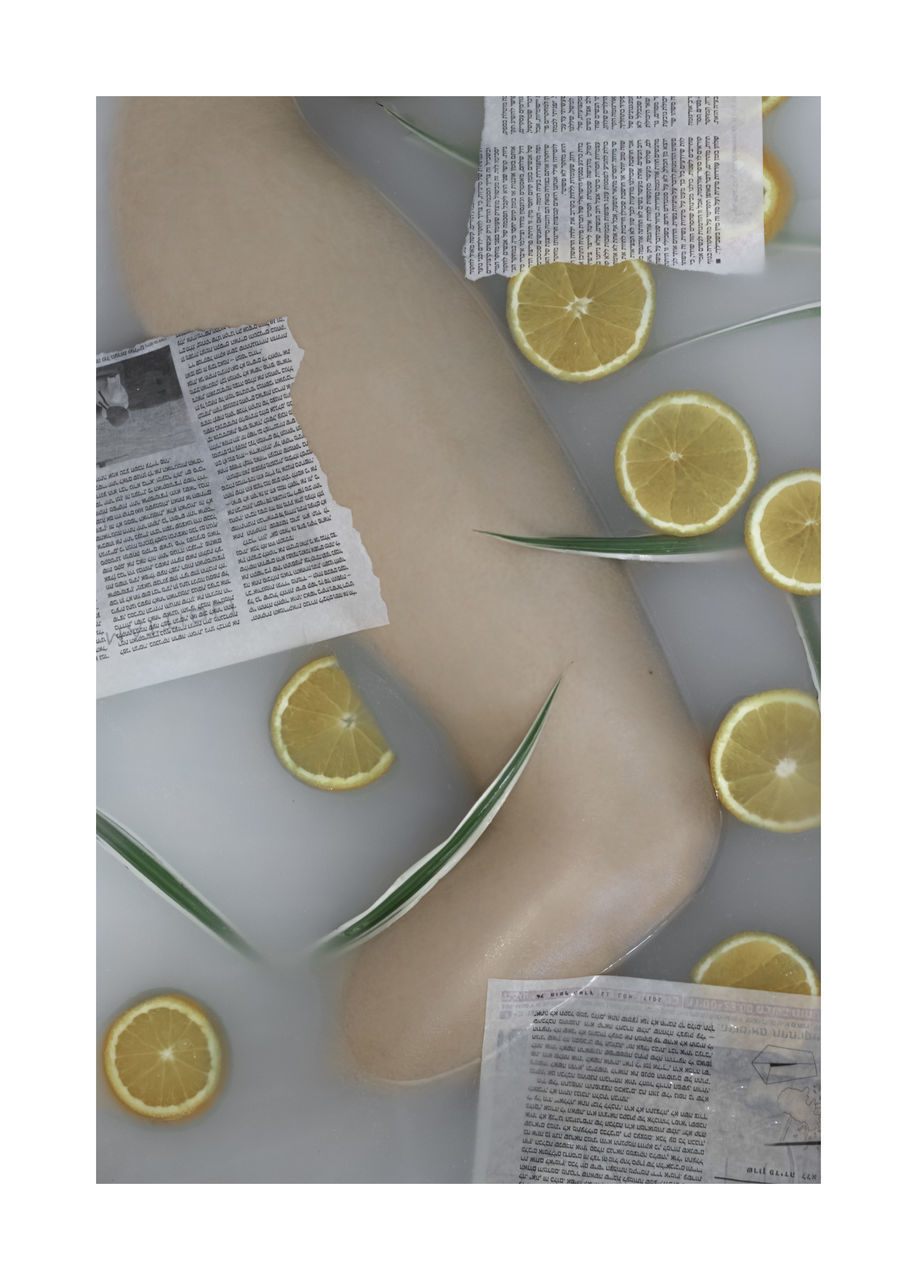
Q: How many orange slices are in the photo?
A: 9